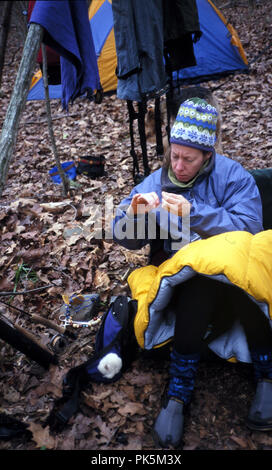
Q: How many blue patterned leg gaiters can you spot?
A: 2